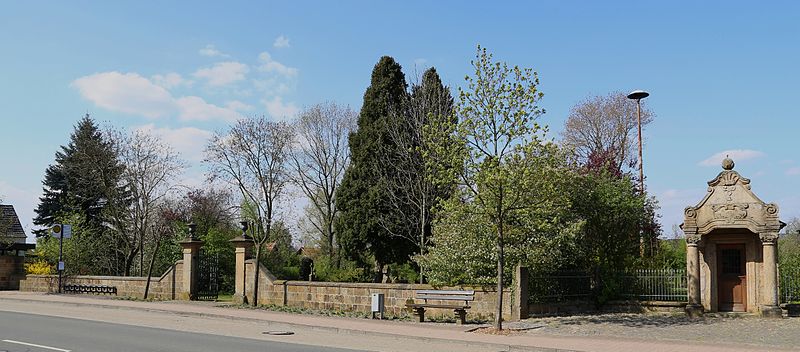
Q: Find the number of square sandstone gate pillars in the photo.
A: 2